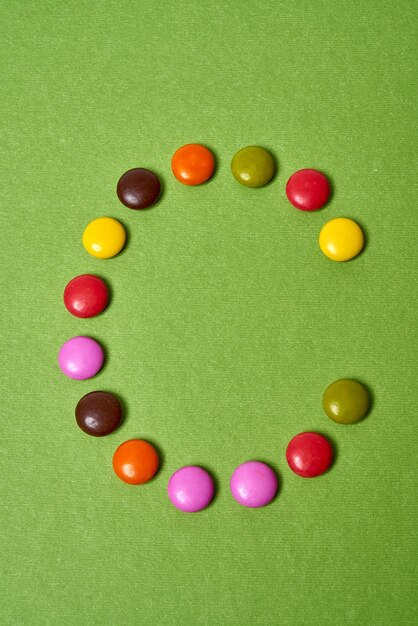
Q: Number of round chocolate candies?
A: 14